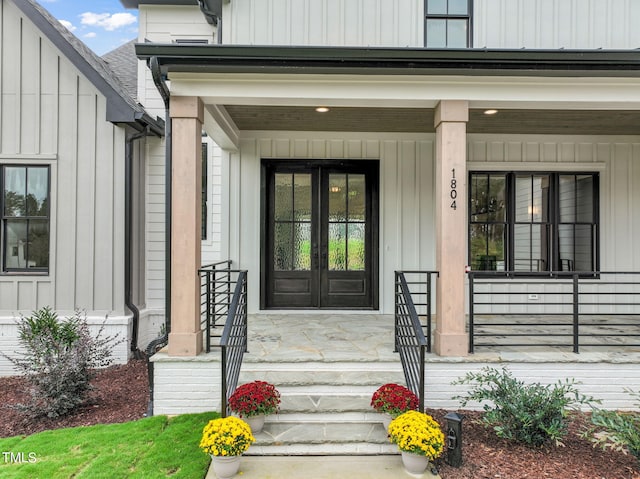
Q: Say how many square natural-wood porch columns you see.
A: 2